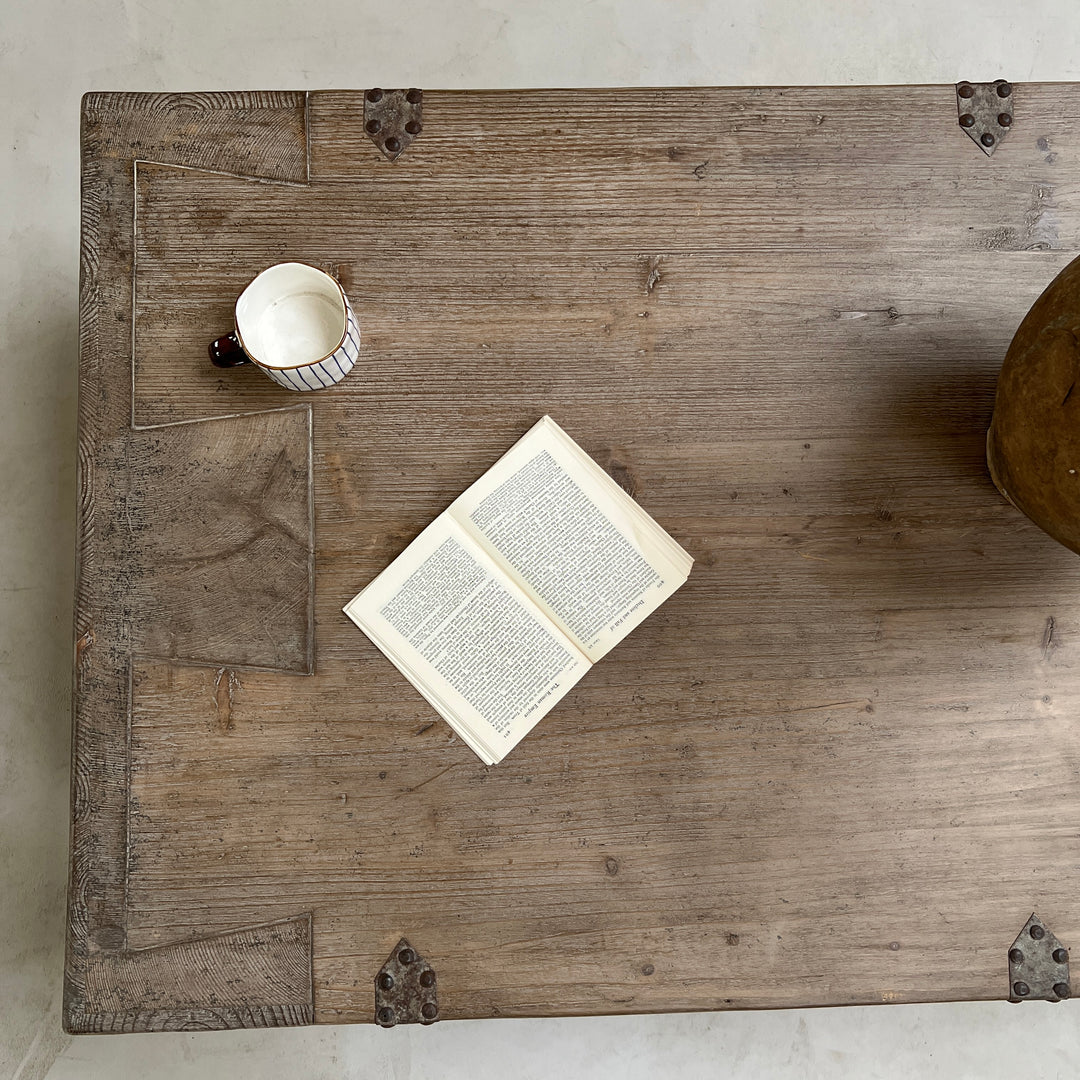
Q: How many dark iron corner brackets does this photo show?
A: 4